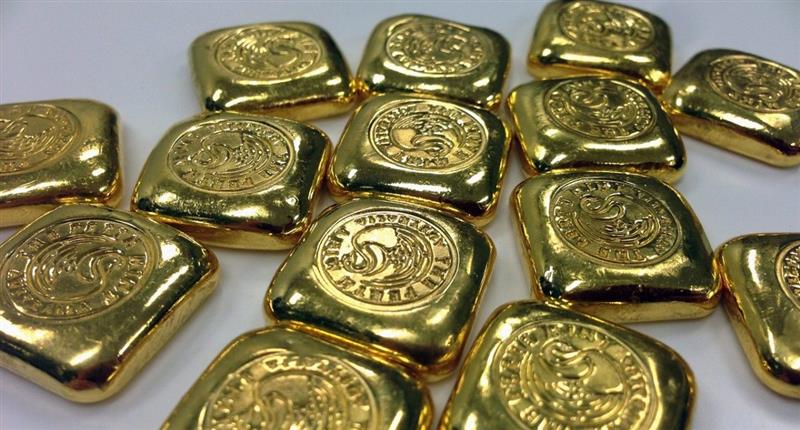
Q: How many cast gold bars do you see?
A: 14